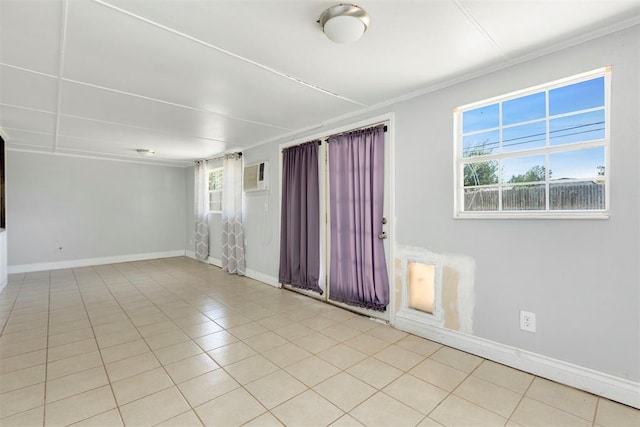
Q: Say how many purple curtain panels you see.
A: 2